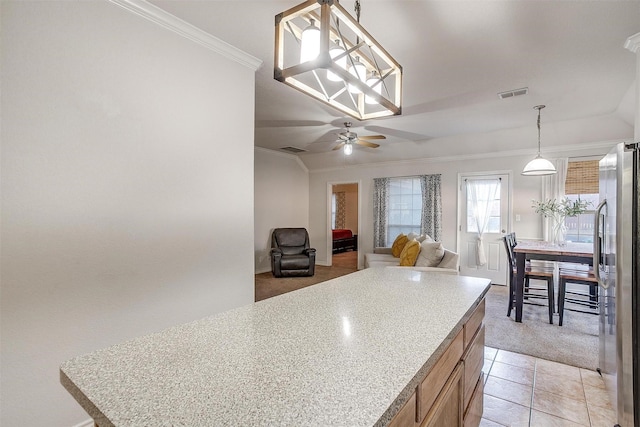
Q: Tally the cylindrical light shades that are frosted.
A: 4